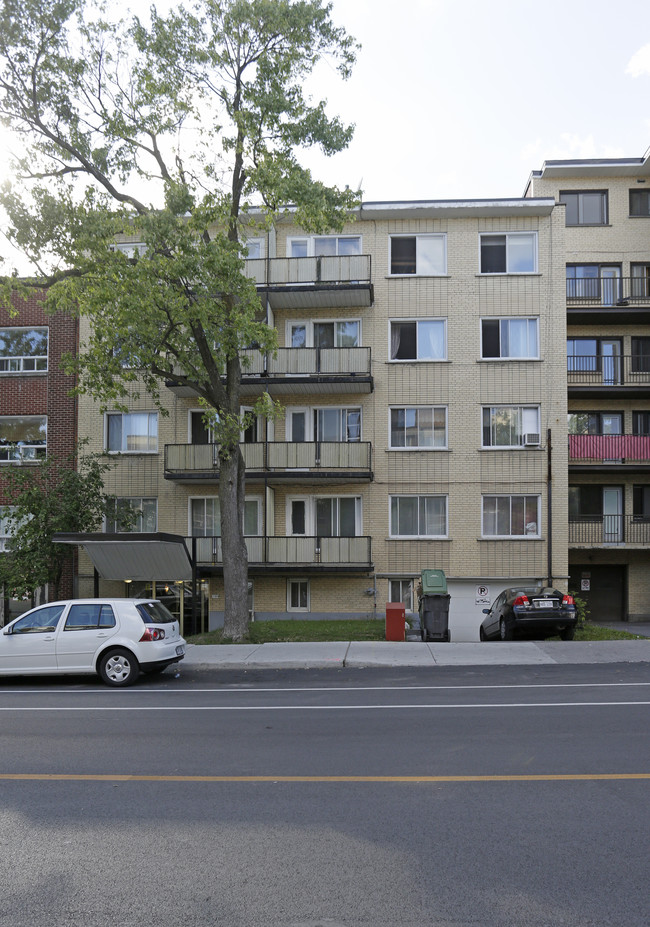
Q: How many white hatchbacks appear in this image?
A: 1